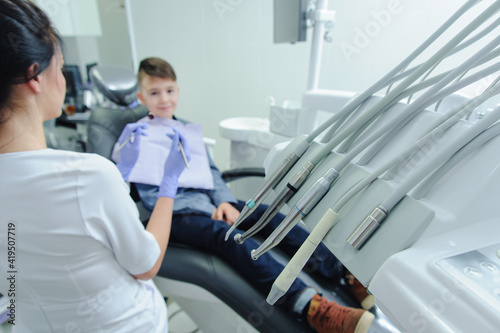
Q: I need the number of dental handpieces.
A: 5